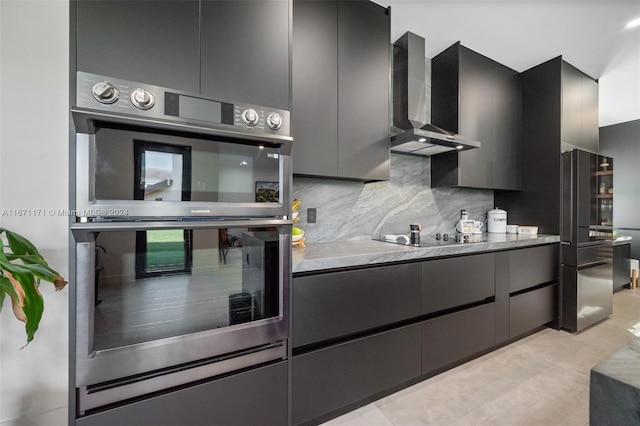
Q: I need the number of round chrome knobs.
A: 4